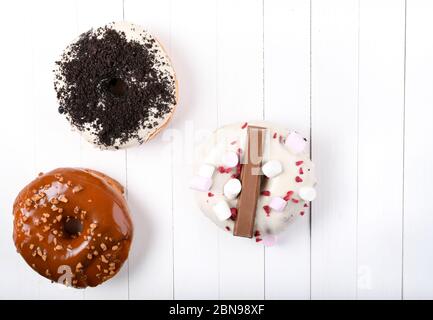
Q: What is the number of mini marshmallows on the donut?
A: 10